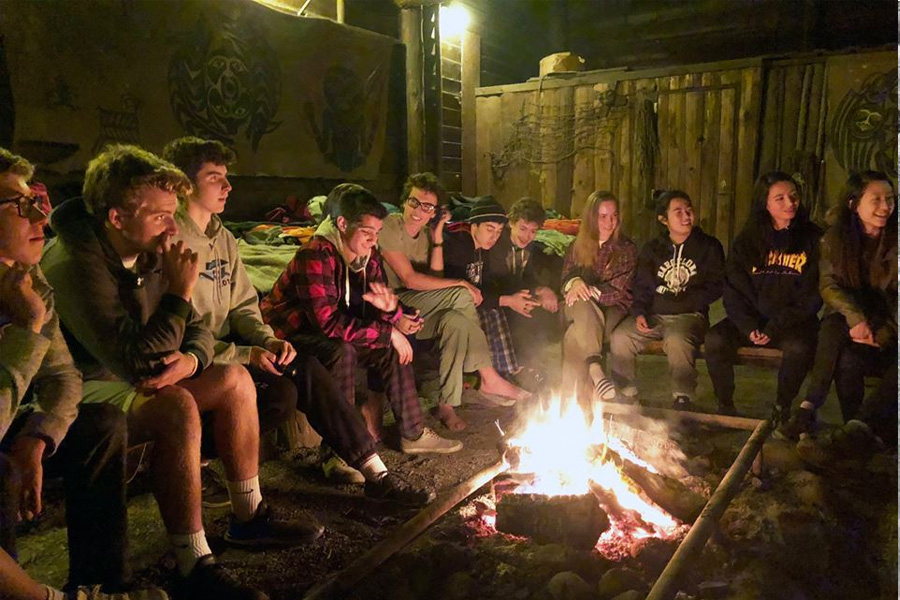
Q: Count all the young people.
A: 11